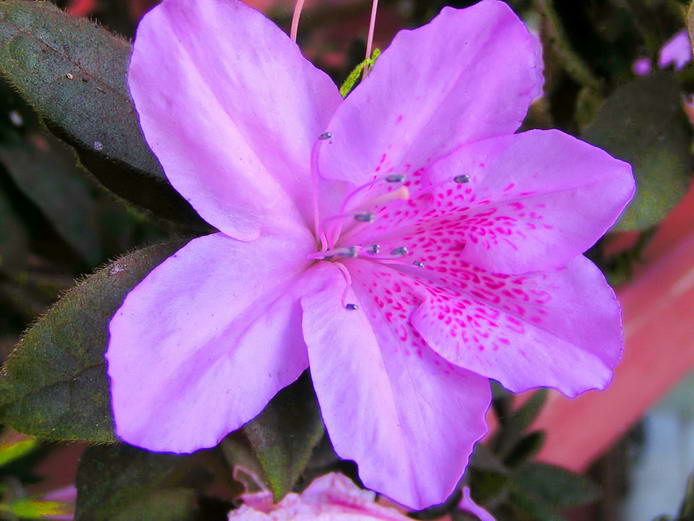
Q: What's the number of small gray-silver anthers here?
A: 9